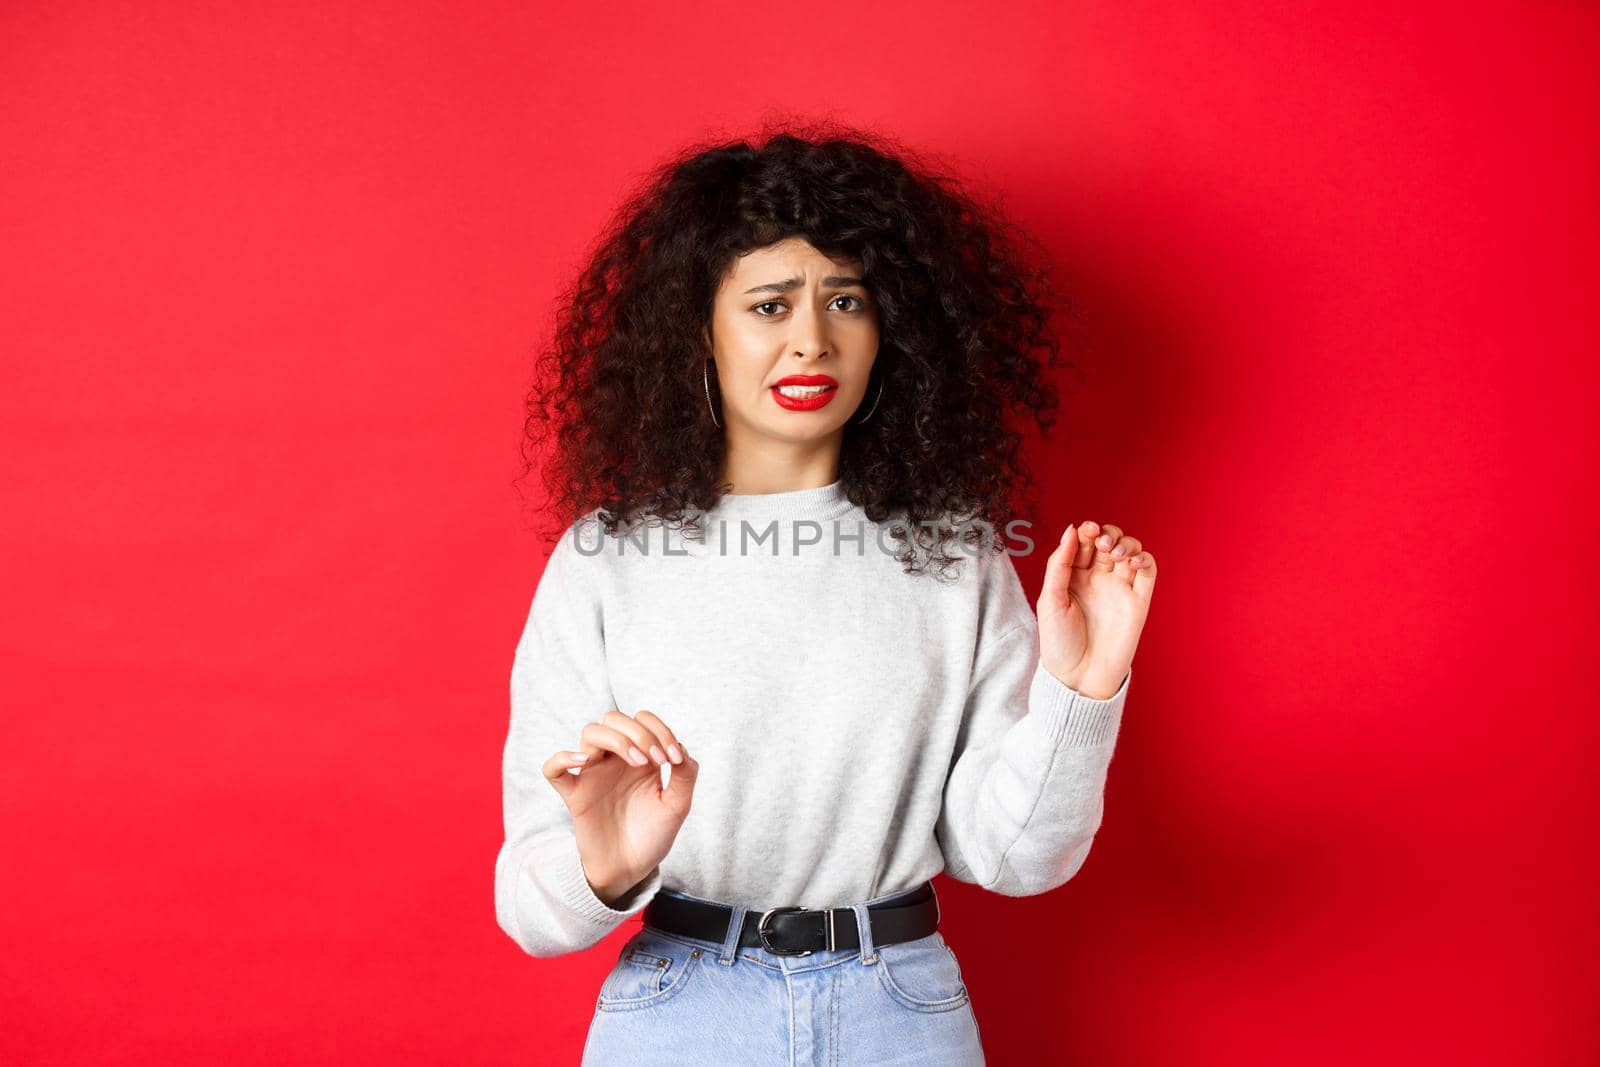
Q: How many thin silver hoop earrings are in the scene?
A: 2